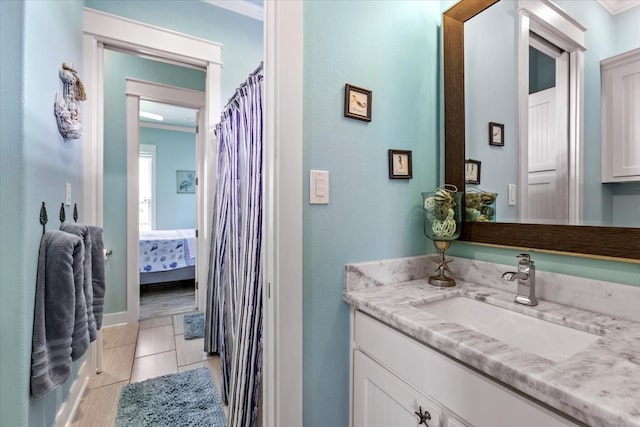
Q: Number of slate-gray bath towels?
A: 3